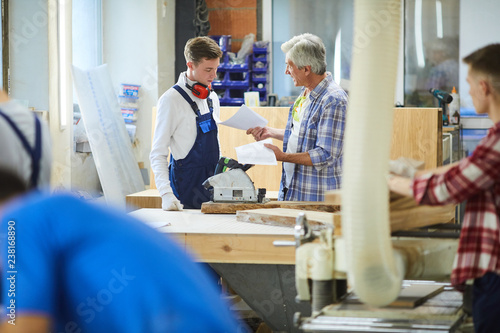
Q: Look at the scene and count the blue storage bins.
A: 13